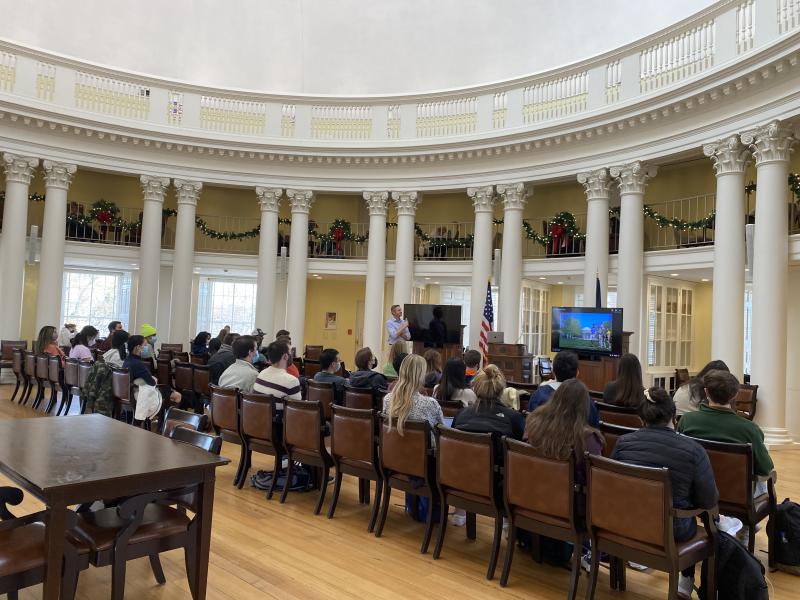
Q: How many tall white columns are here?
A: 14